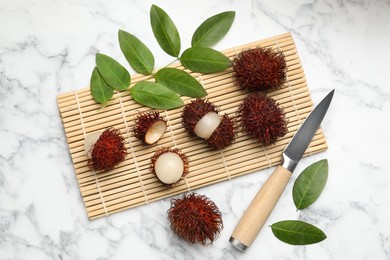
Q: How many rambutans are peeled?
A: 3